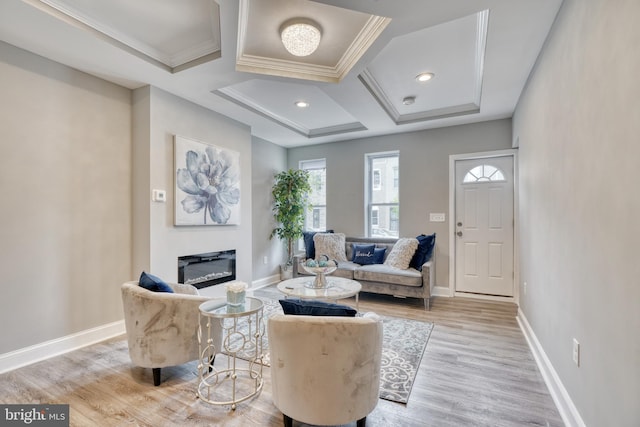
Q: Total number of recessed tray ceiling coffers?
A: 4